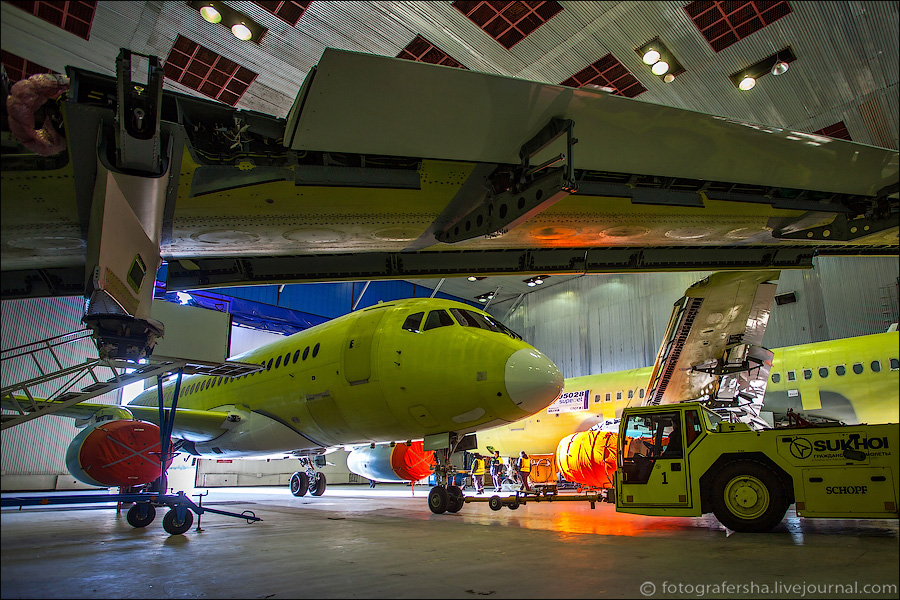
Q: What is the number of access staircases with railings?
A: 1